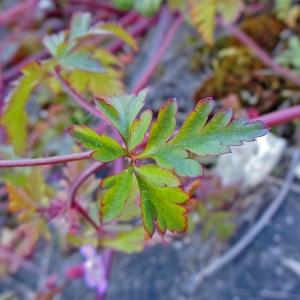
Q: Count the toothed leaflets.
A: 5